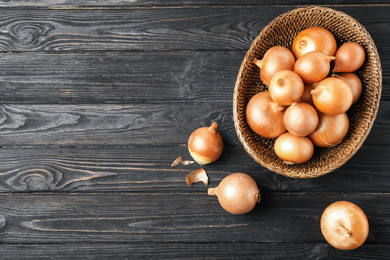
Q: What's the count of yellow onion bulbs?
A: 15